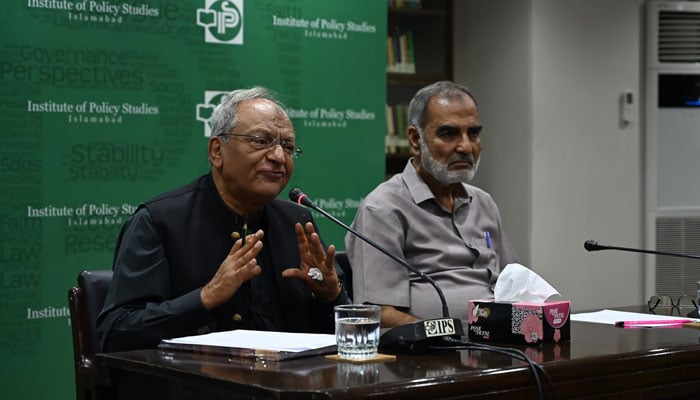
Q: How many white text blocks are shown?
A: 7